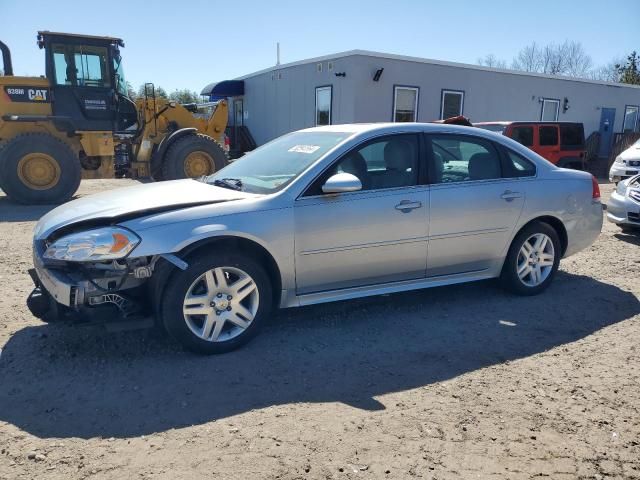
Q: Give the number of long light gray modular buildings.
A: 1